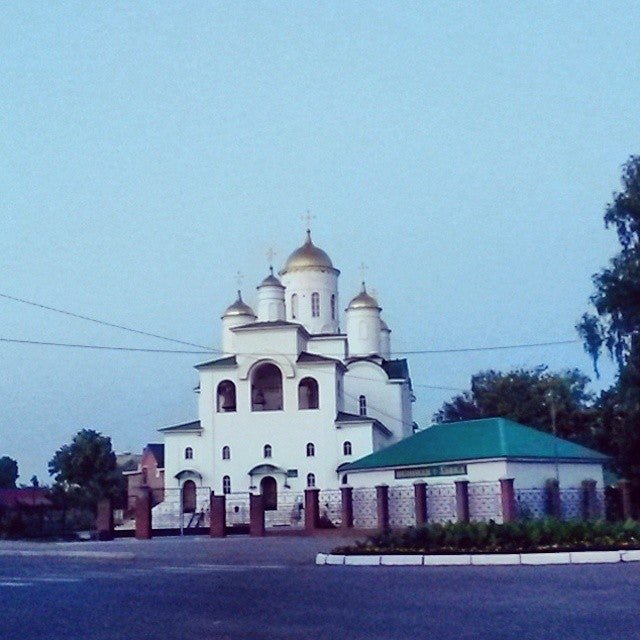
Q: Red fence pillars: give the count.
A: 13